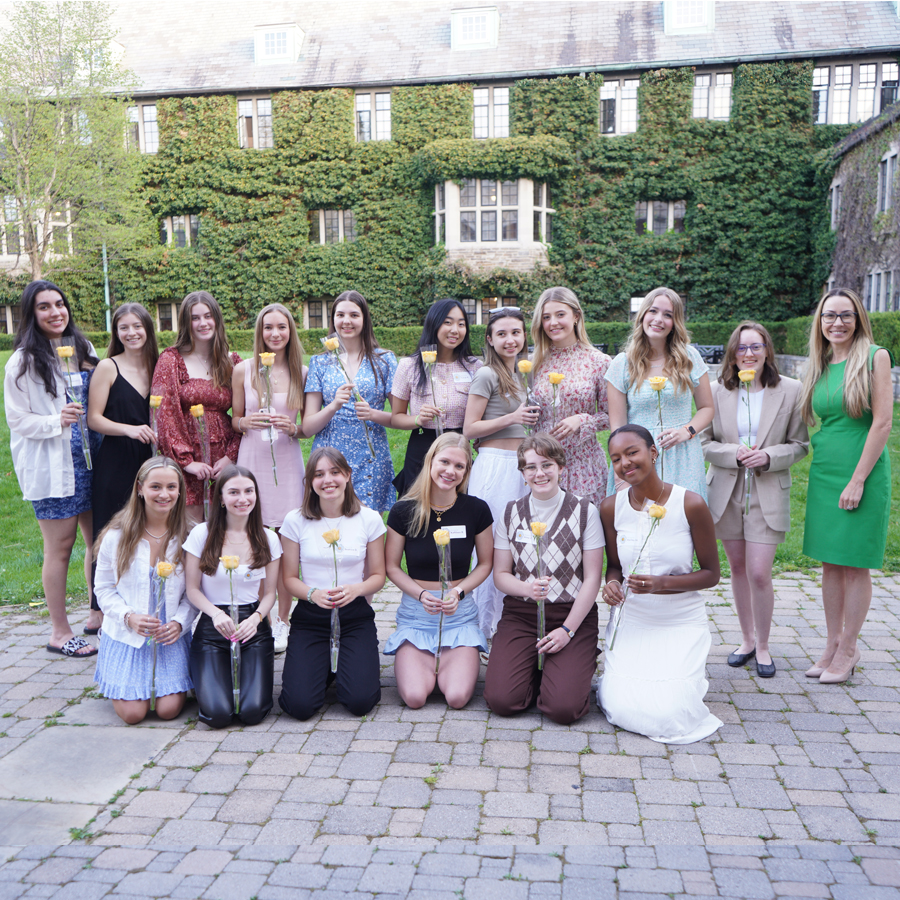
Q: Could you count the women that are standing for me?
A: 11